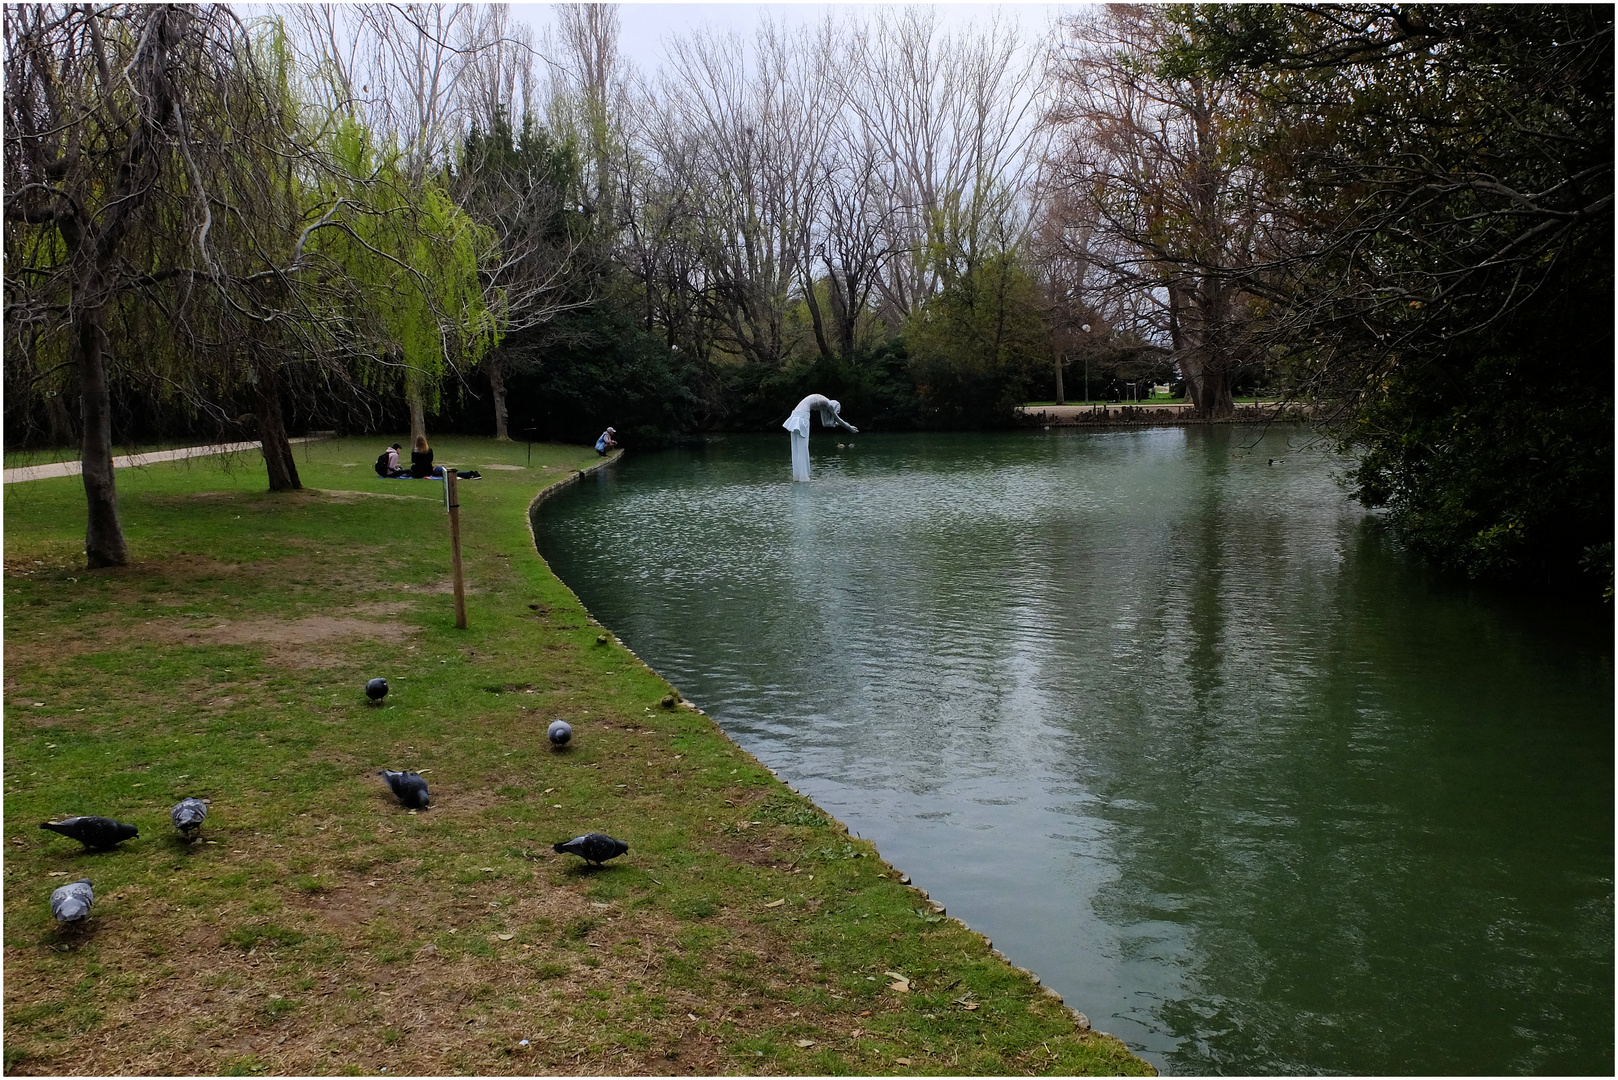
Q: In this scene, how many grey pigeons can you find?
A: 3